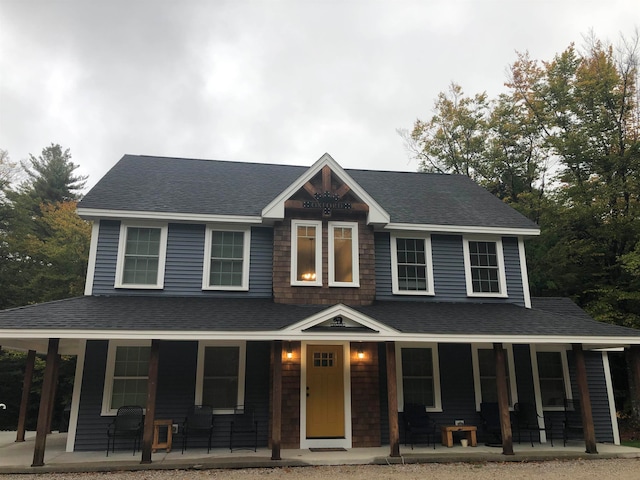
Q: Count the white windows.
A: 11